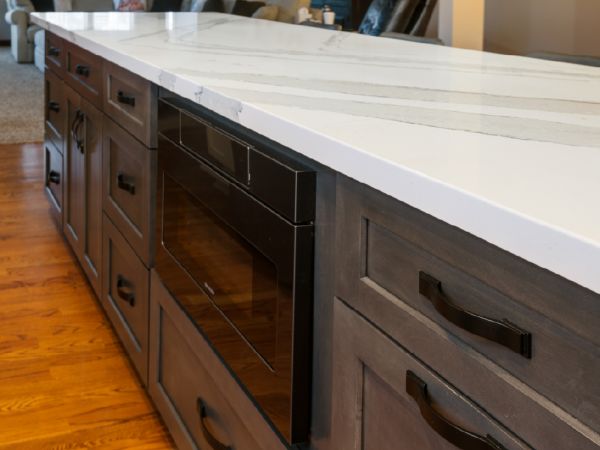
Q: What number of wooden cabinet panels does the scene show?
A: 12